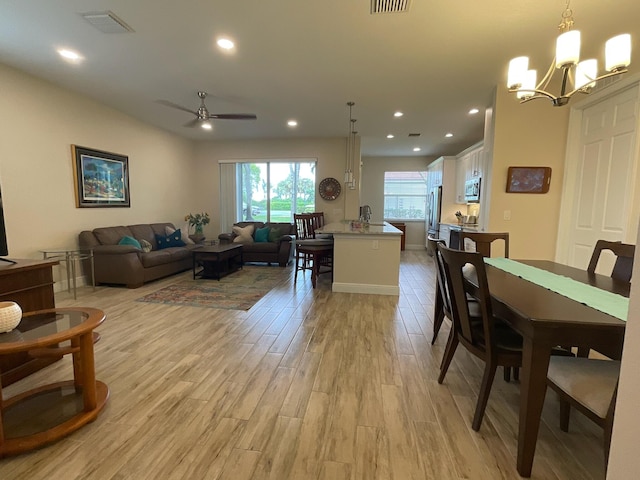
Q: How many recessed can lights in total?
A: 9